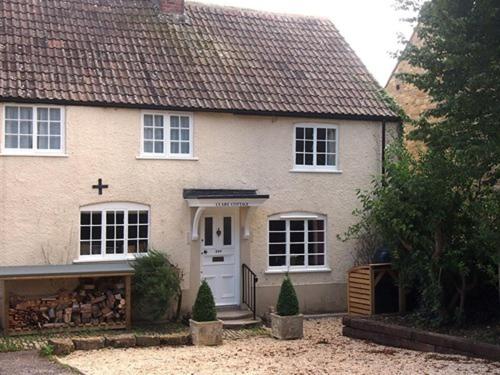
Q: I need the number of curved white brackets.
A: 2